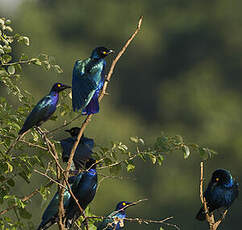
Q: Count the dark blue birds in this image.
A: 6